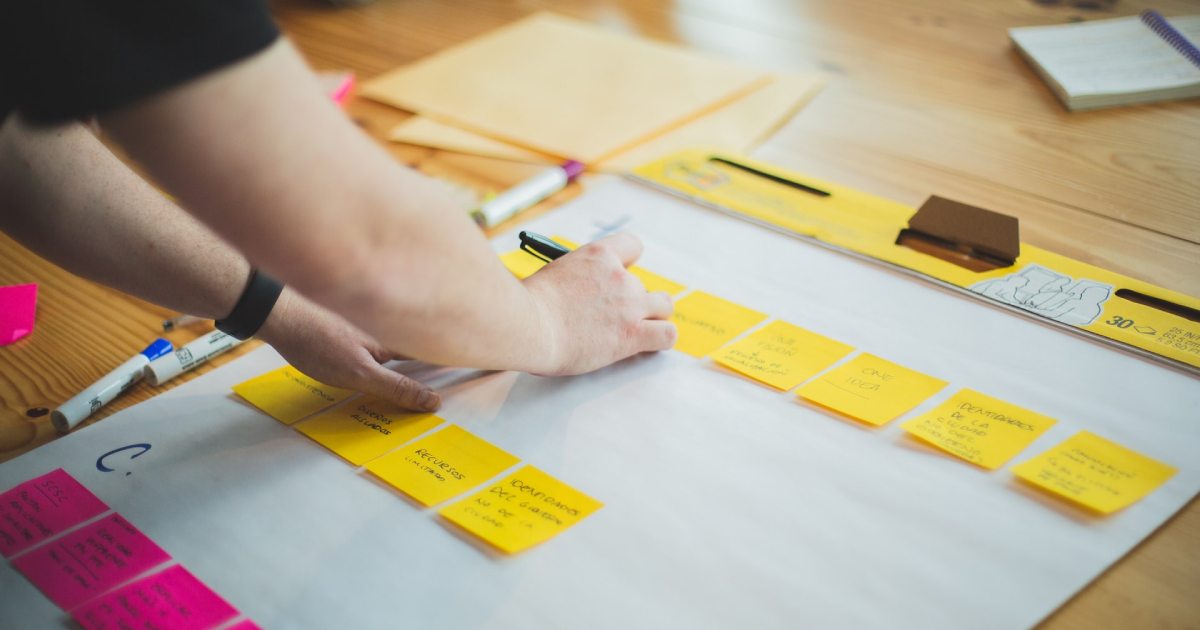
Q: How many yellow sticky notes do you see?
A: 11